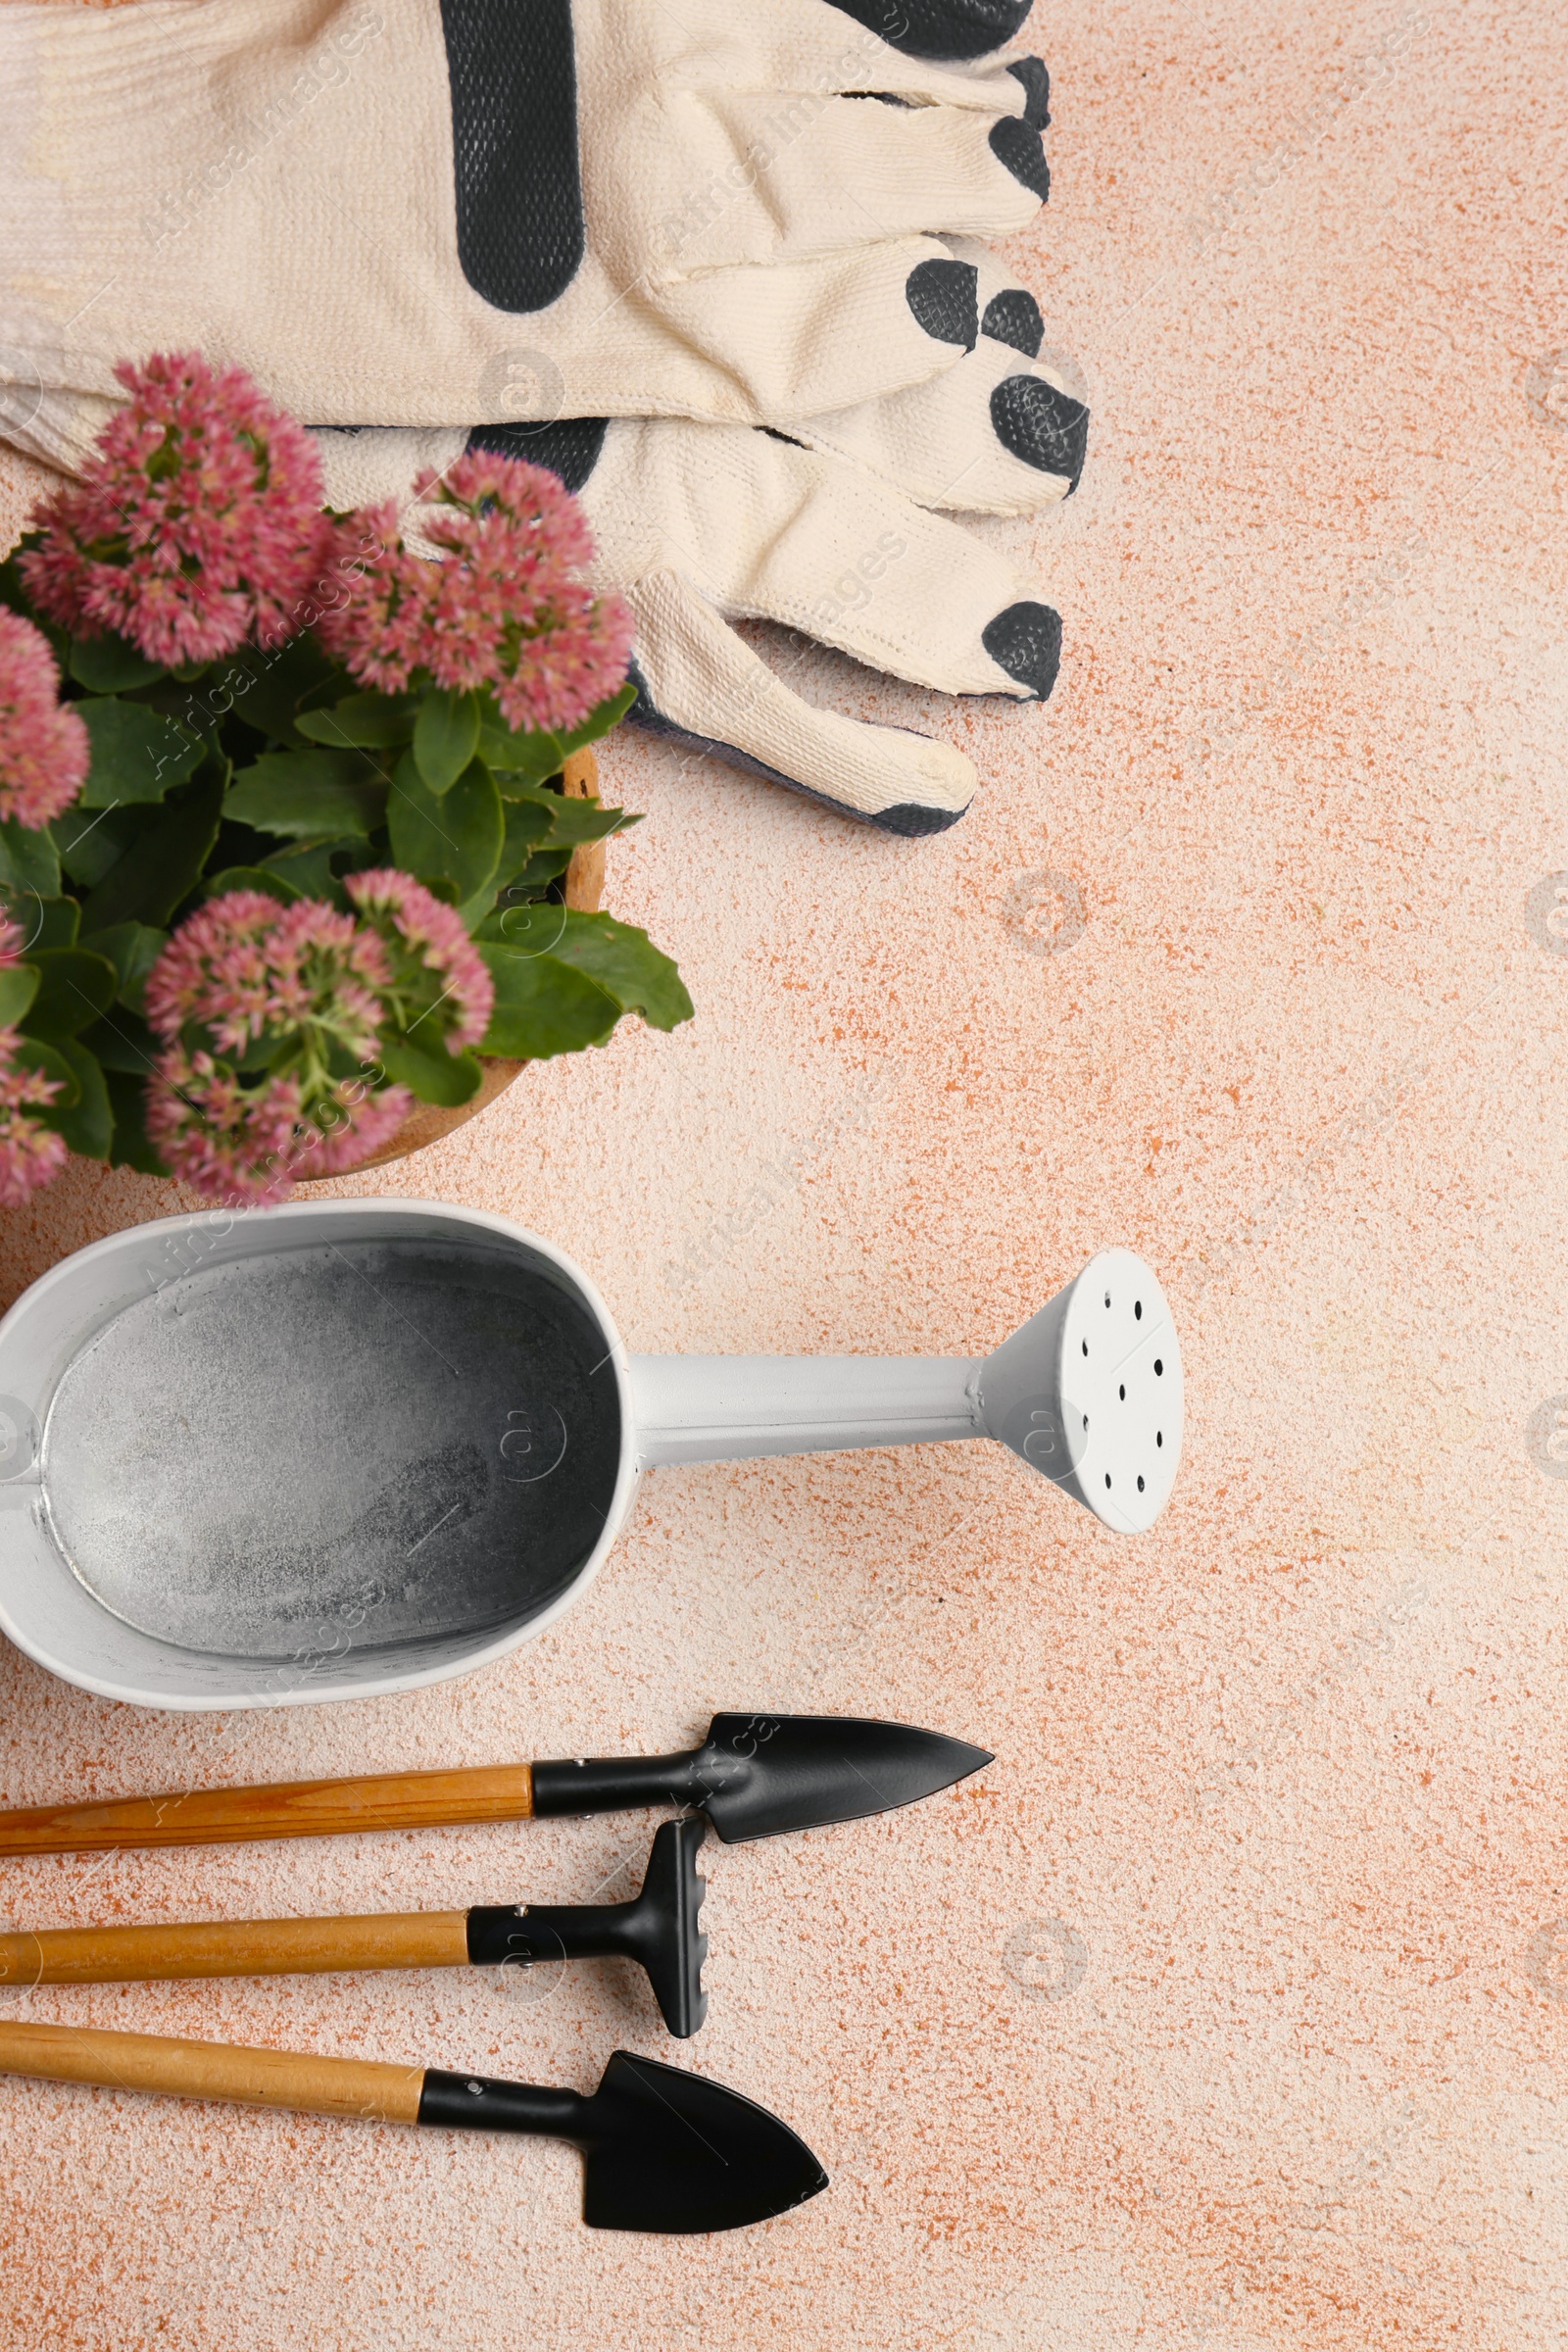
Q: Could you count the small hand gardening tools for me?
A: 3